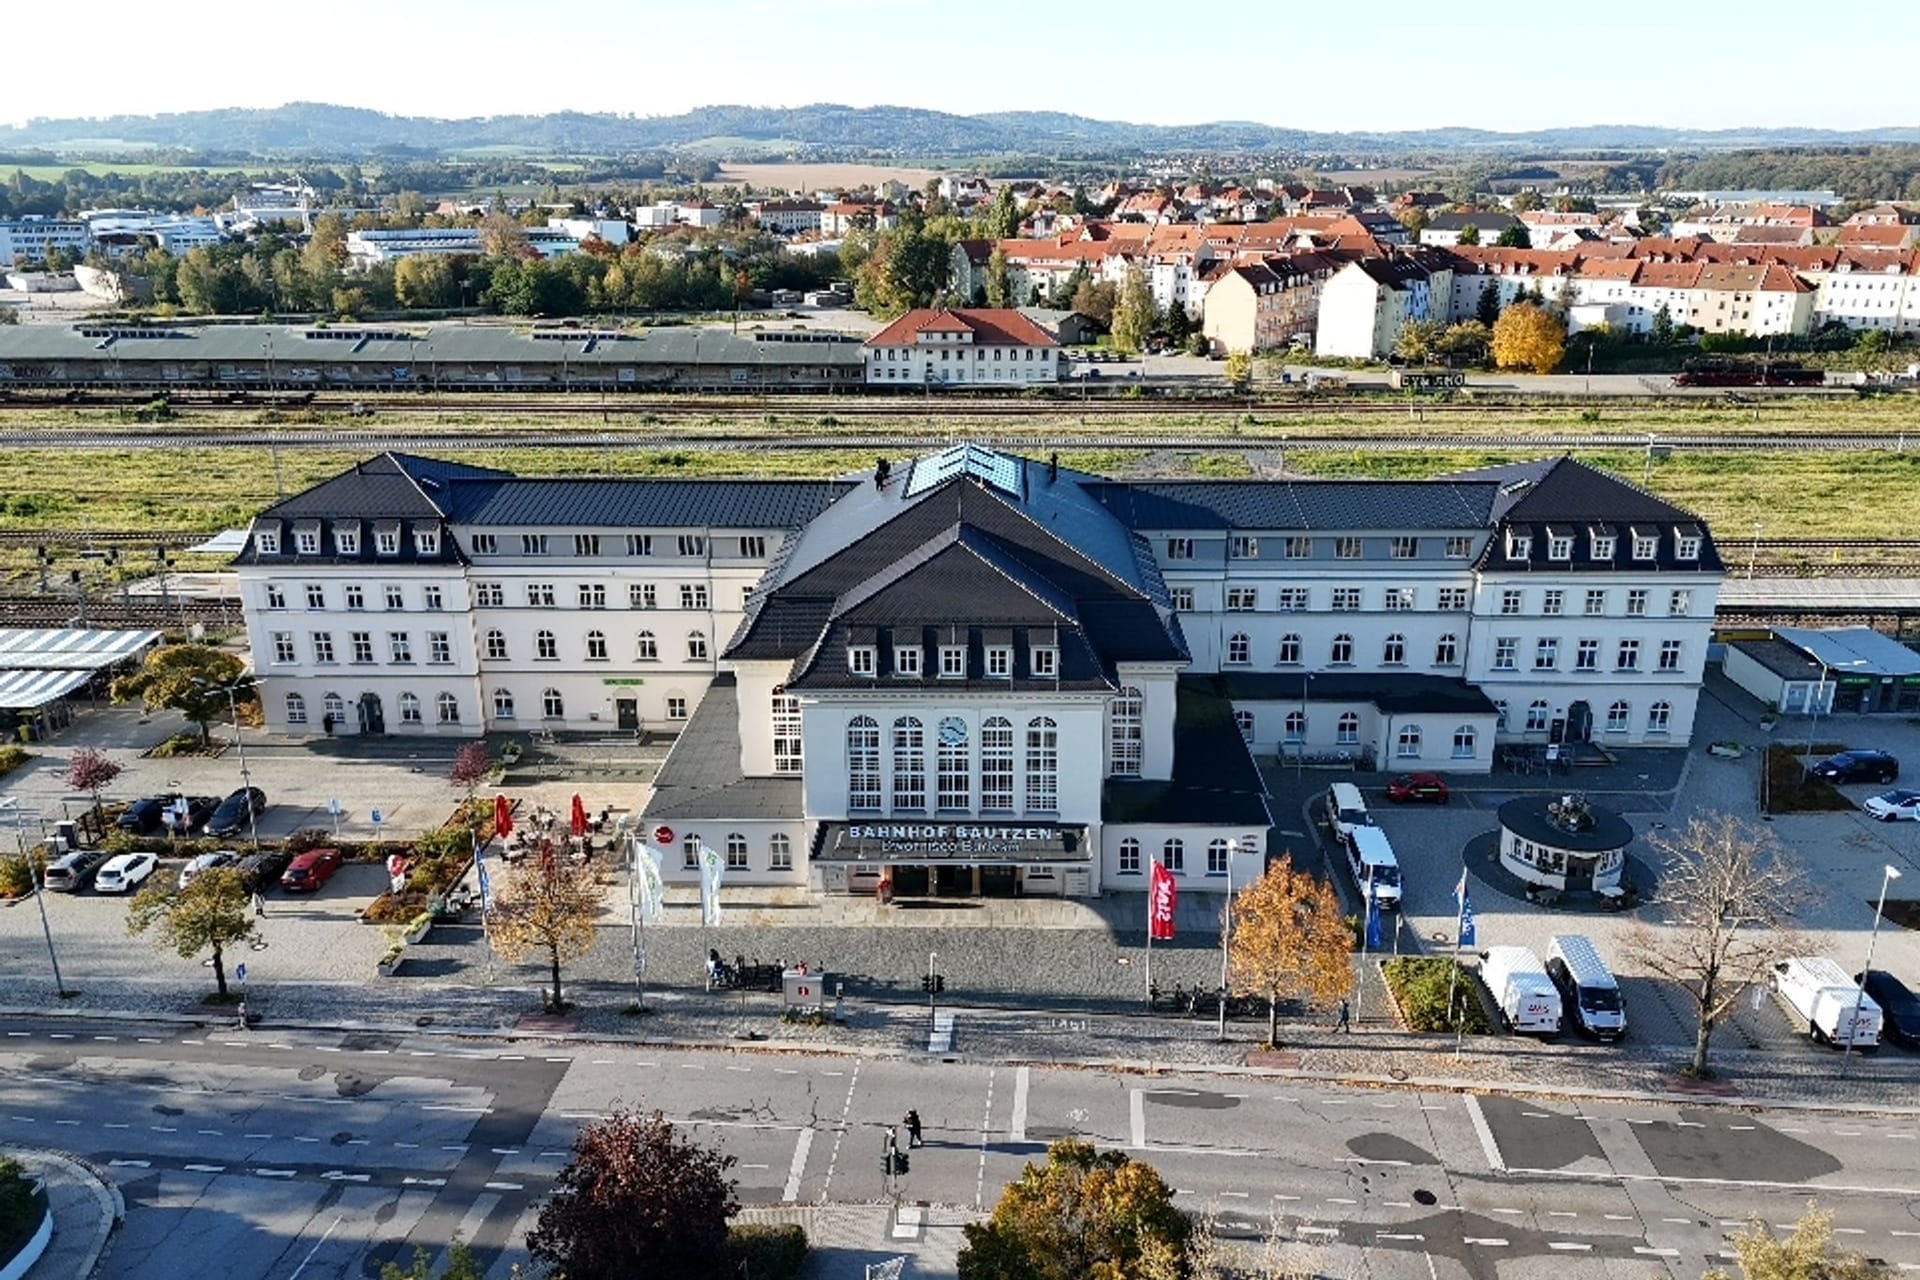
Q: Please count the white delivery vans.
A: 5